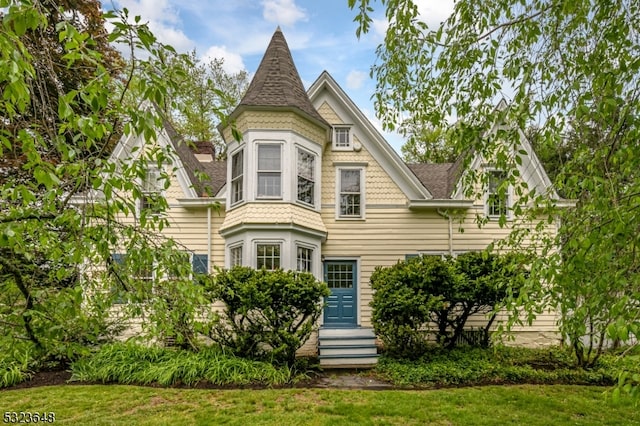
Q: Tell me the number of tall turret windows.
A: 3